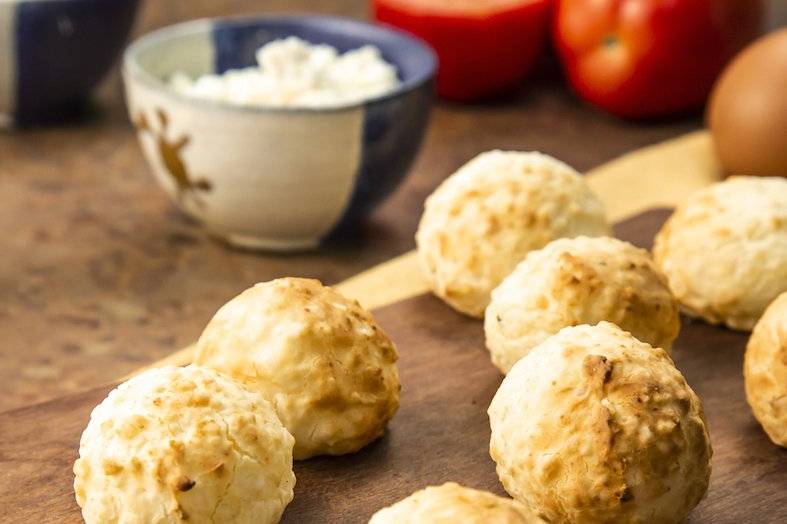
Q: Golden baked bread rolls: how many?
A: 8